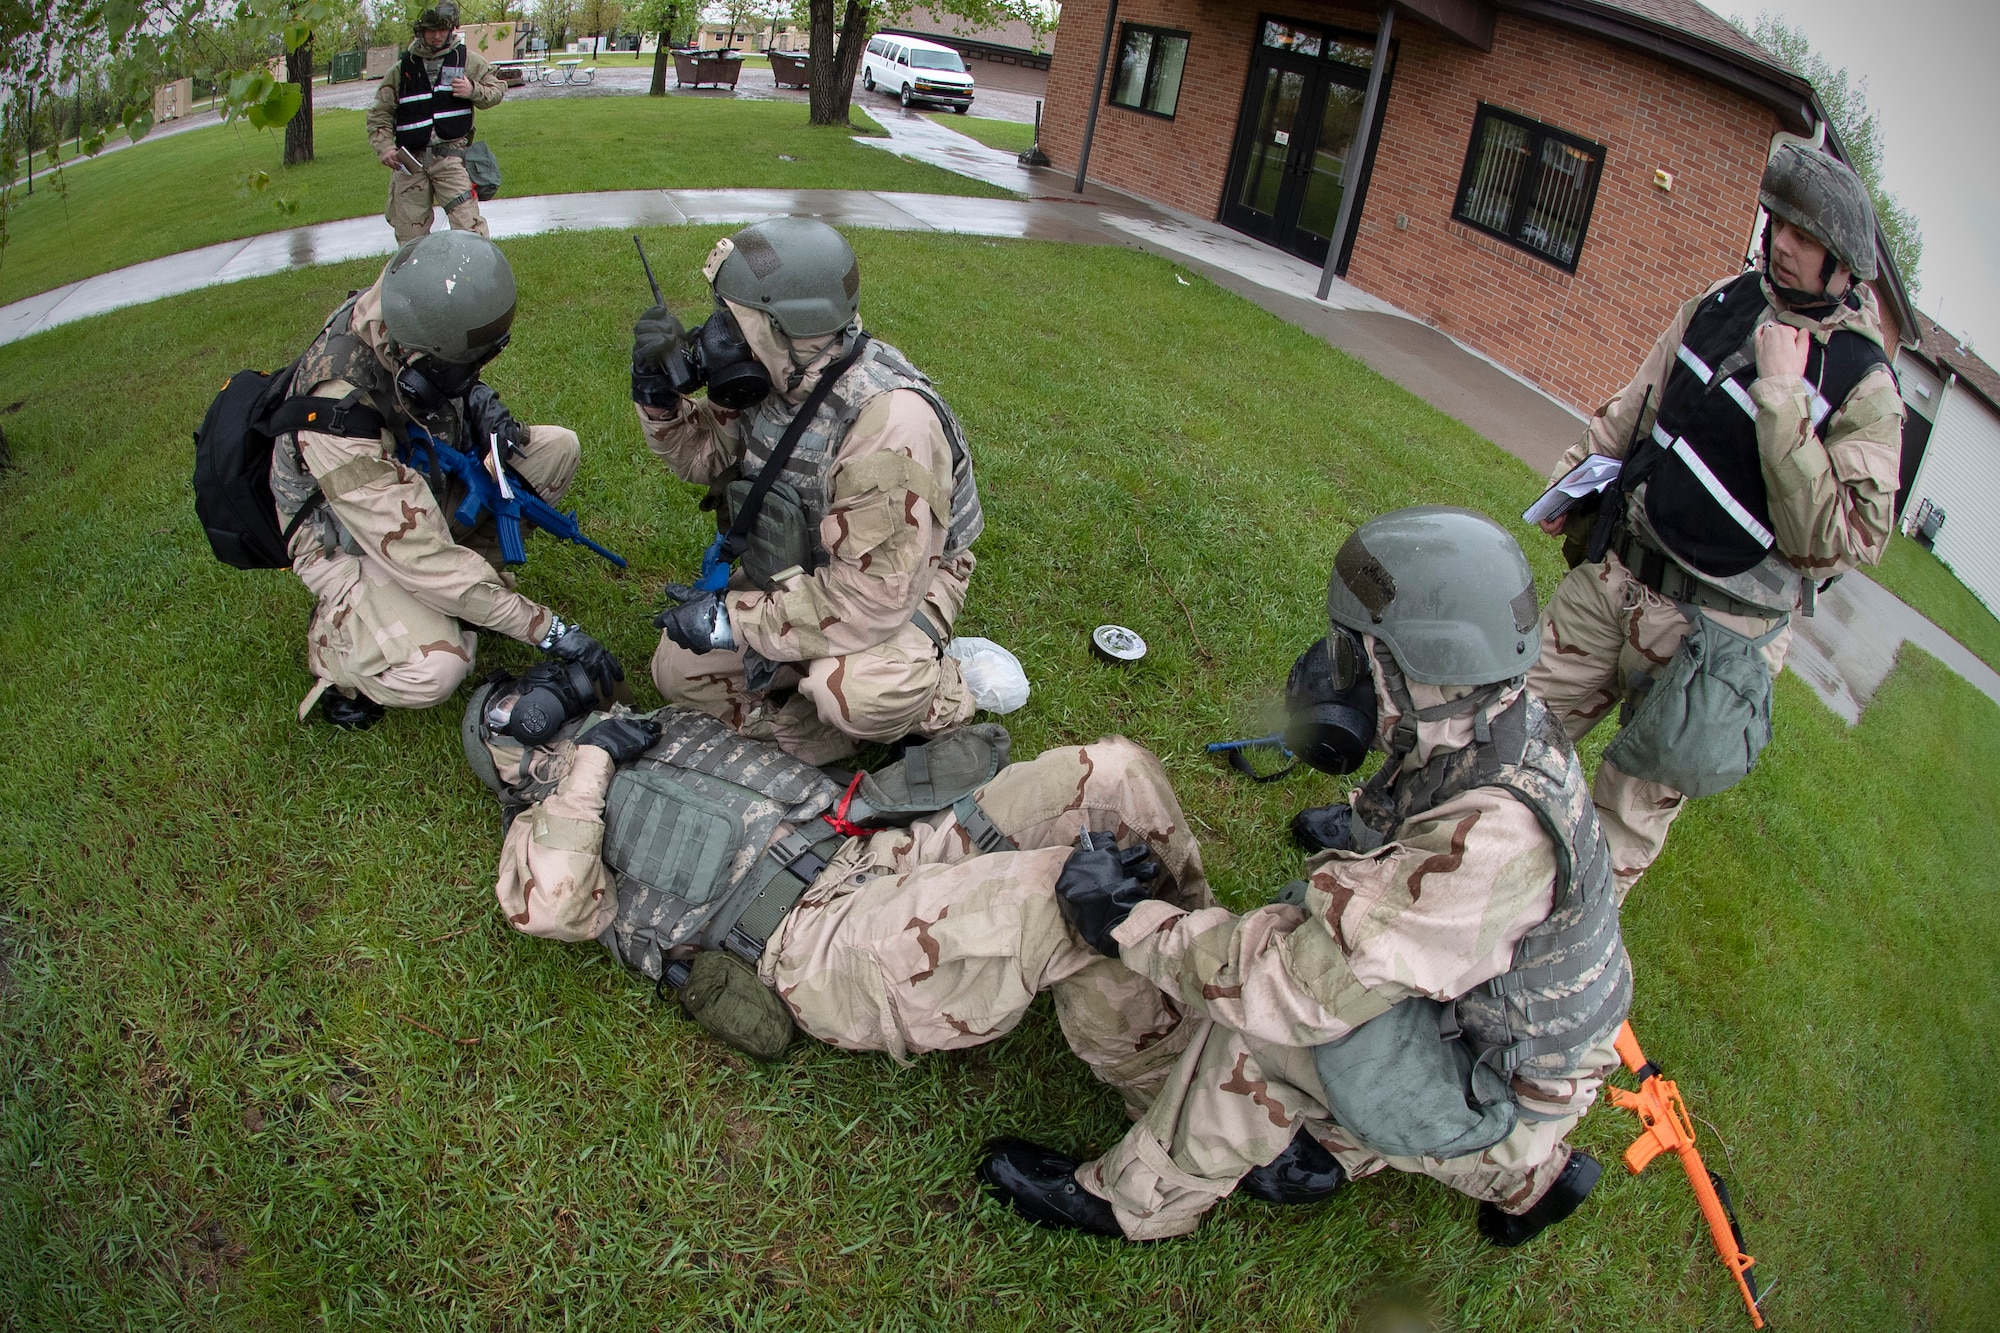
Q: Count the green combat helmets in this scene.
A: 4